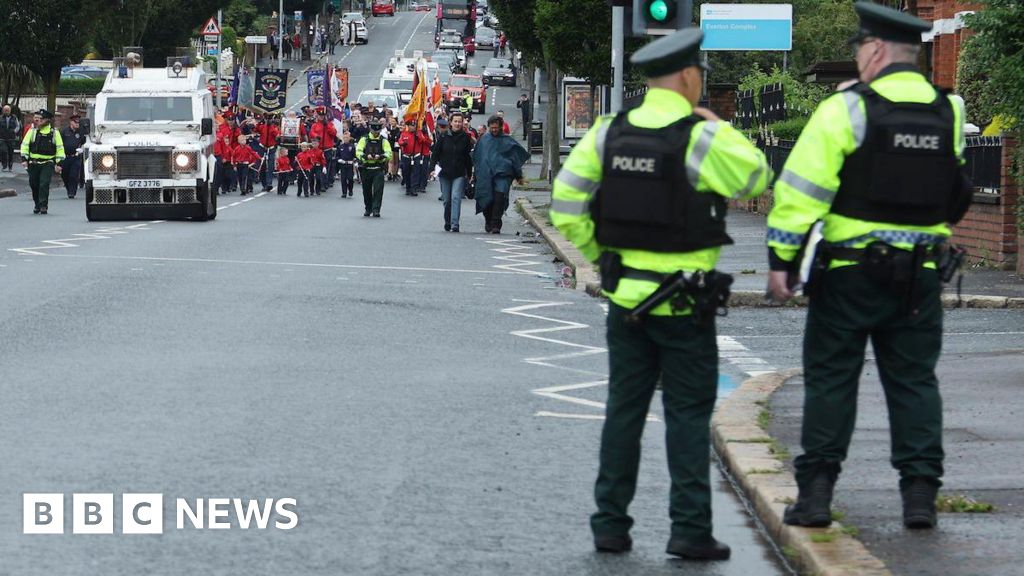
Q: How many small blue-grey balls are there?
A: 0